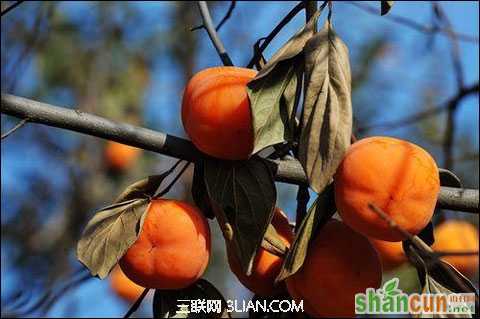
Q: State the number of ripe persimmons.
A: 9